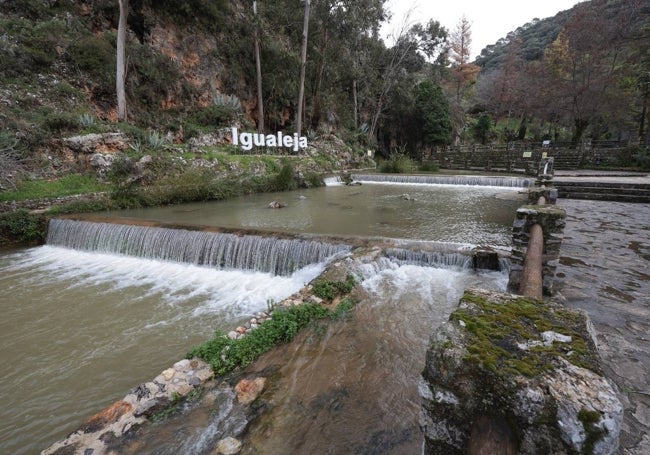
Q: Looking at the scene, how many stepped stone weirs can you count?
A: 2